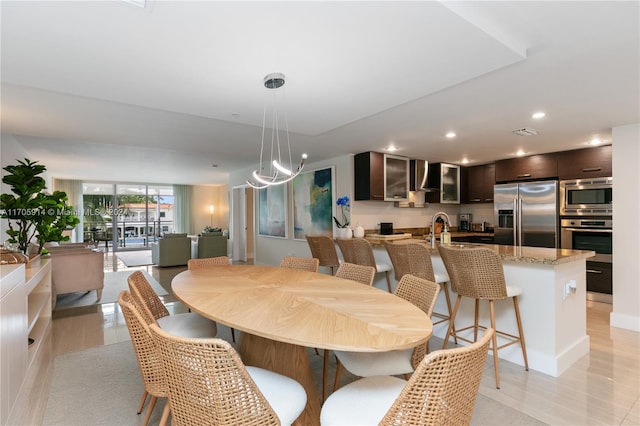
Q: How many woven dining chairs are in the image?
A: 8